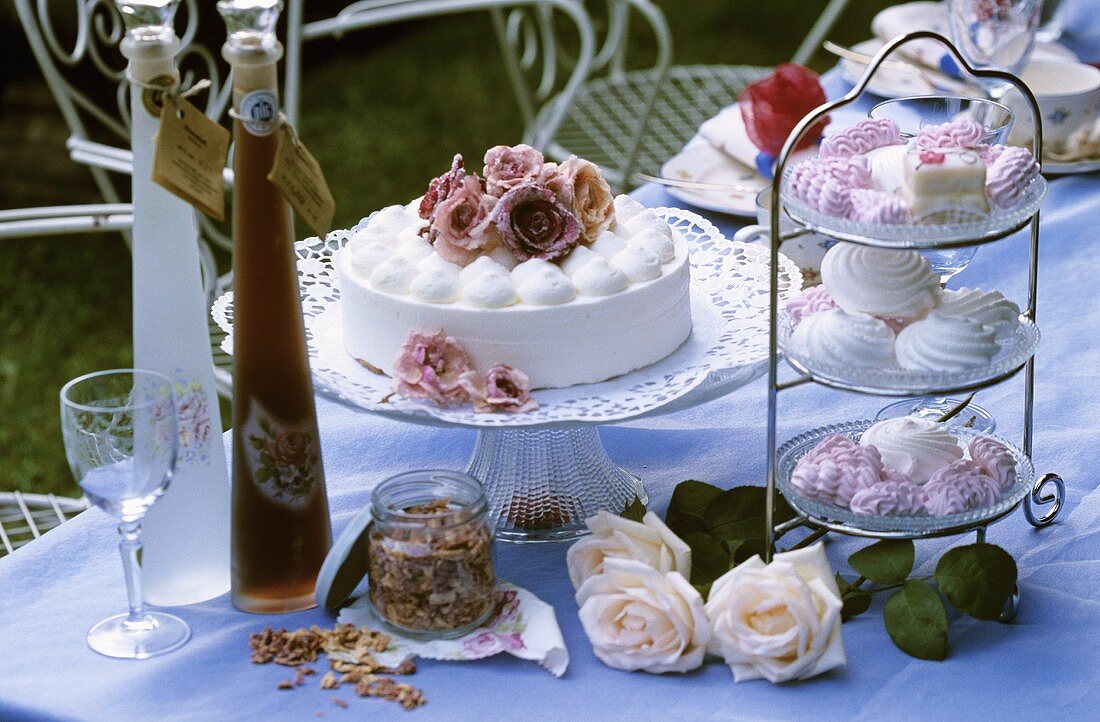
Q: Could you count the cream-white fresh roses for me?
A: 3